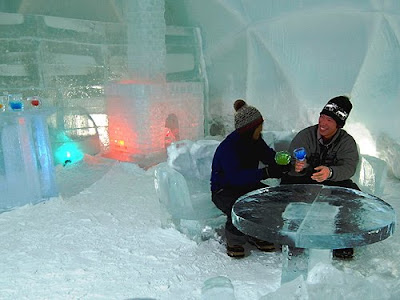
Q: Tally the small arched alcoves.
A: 1